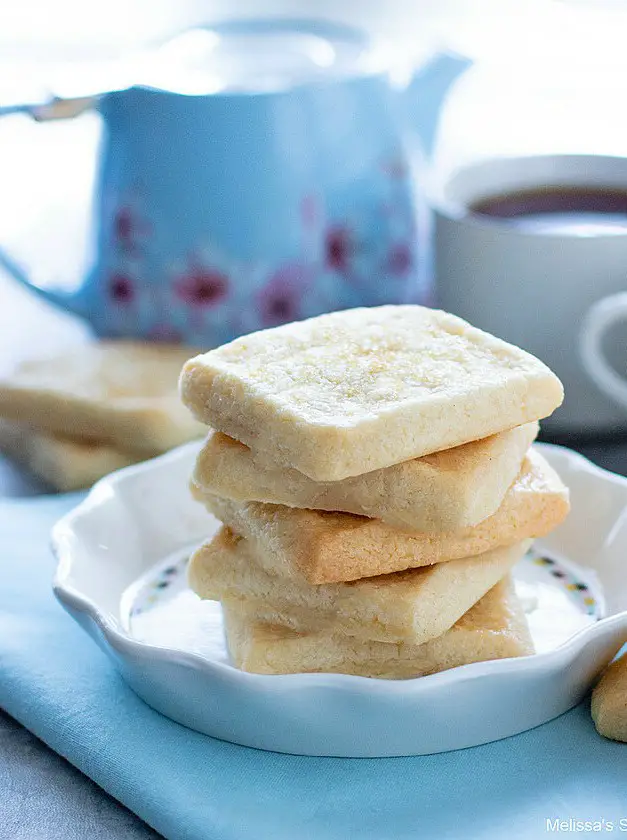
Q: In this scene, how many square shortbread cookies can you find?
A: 8